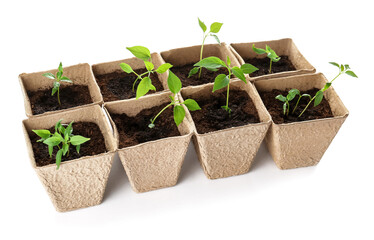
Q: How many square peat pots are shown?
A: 8